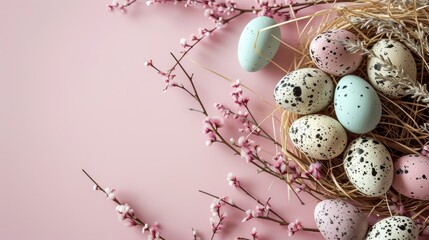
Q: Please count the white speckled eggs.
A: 5